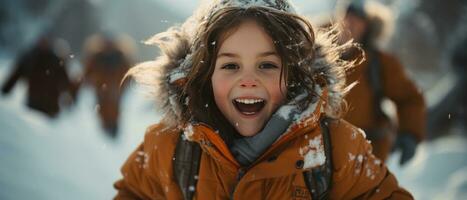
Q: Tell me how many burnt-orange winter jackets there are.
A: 3